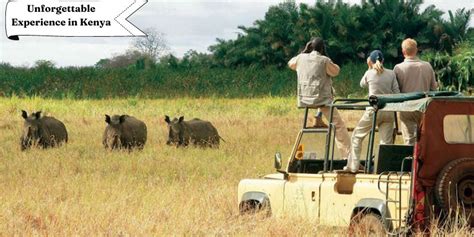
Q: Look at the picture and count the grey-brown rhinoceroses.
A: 3